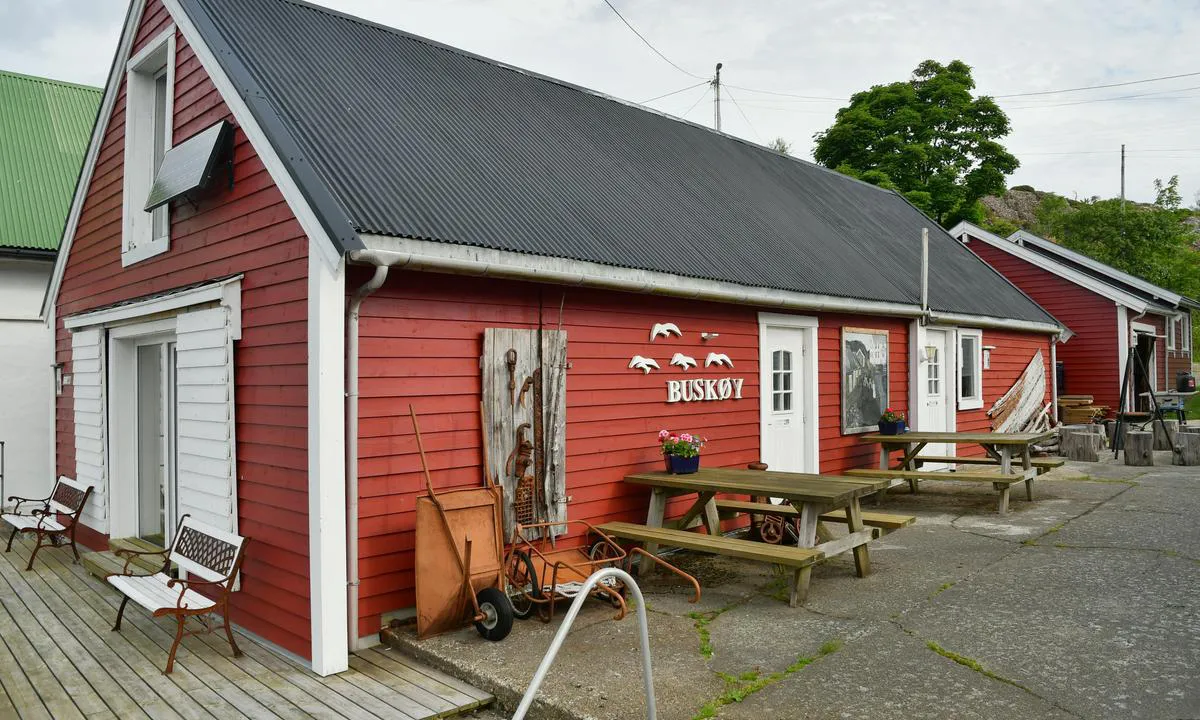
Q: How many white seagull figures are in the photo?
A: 4